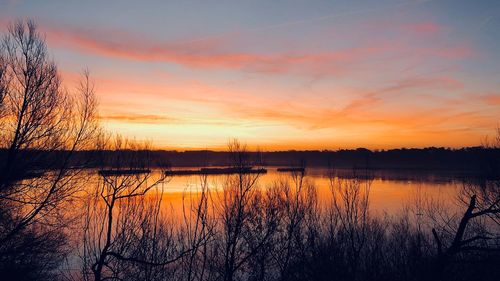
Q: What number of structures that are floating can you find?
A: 3